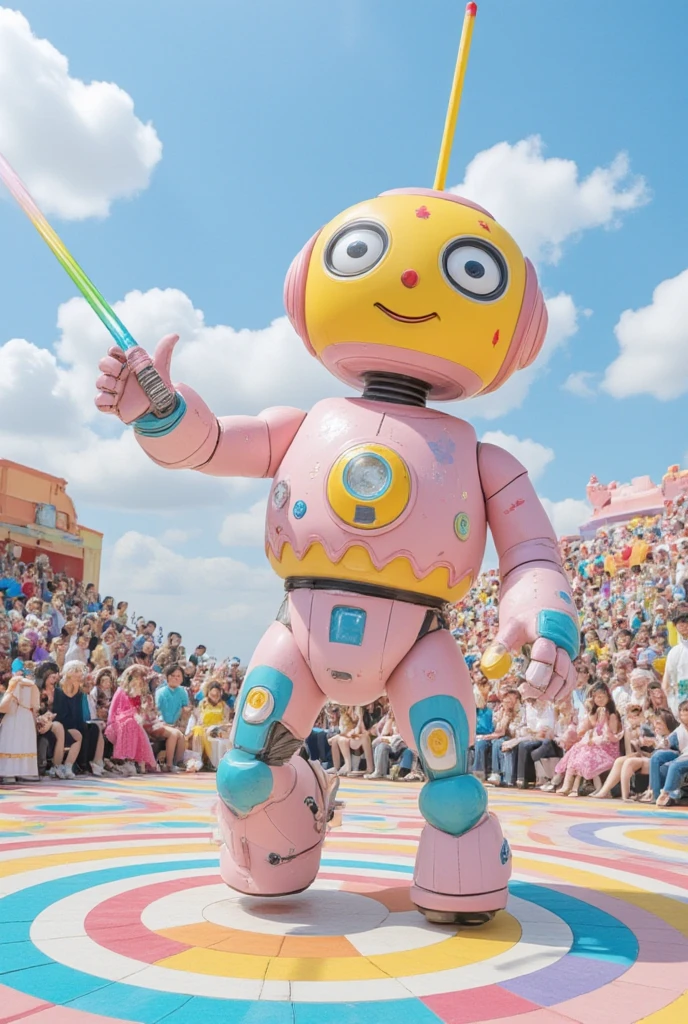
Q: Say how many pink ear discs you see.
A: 2